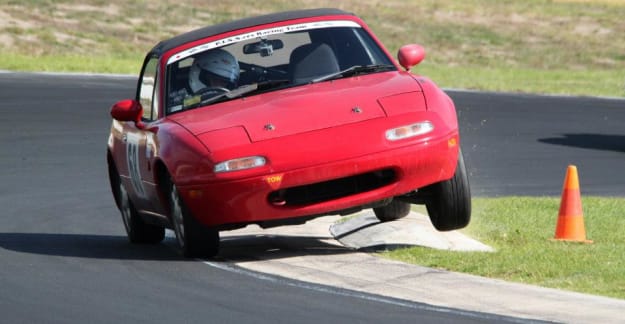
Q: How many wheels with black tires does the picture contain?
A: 4